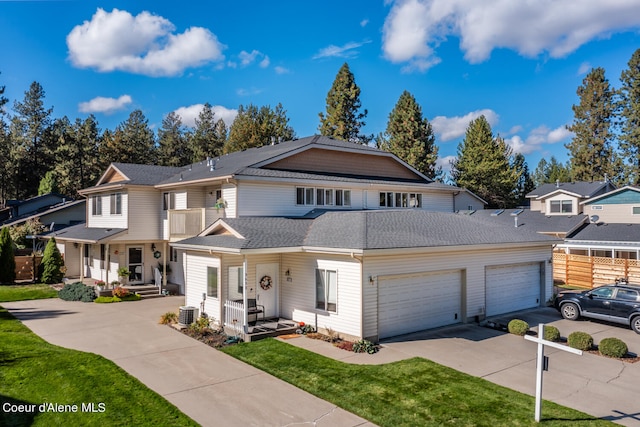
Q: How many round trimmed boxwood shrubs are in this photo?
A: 4